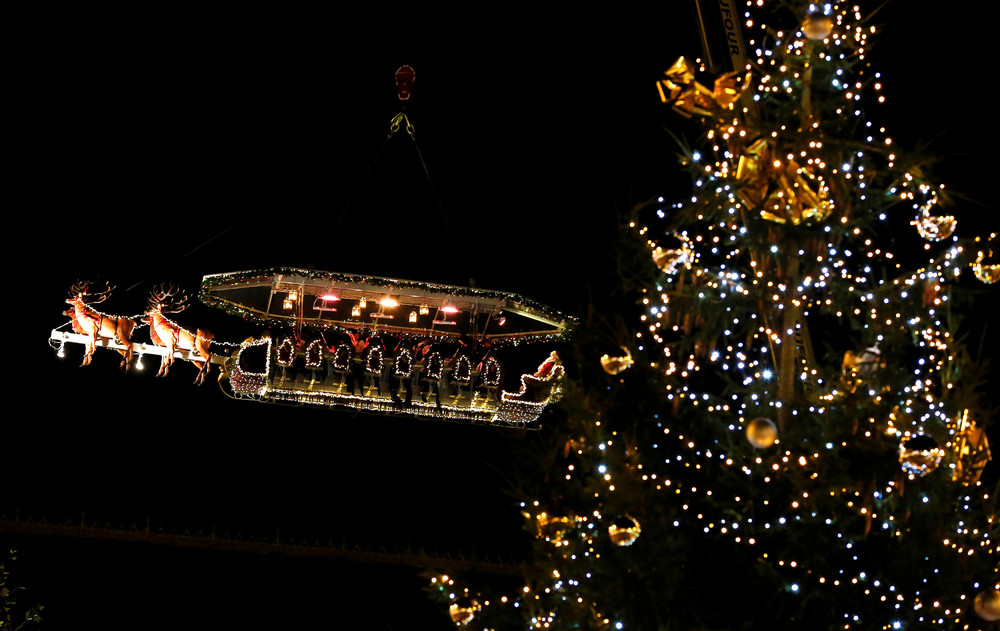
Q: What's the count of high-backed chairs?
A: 8